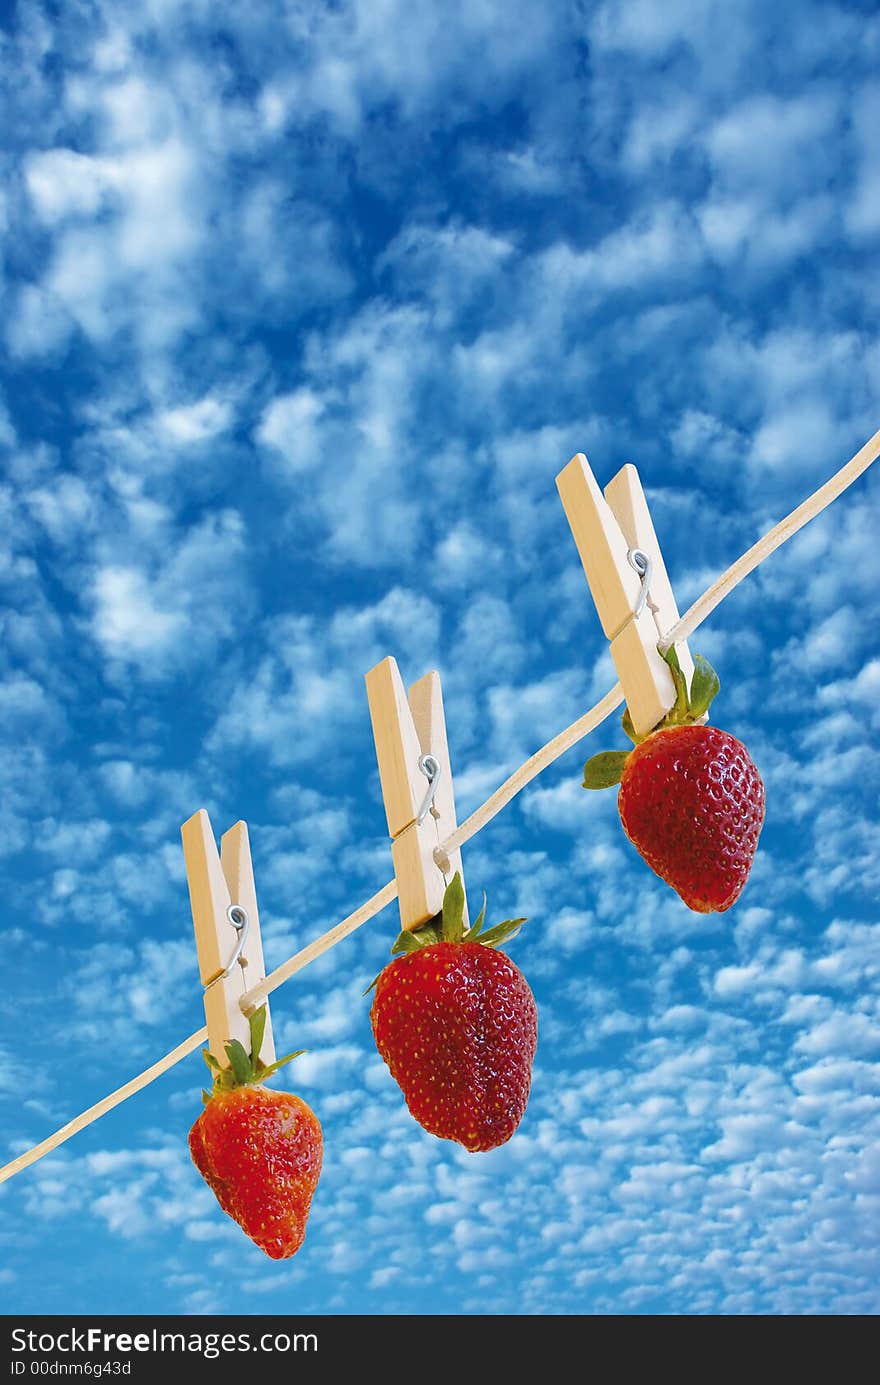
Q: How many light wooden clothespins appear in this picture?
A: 3